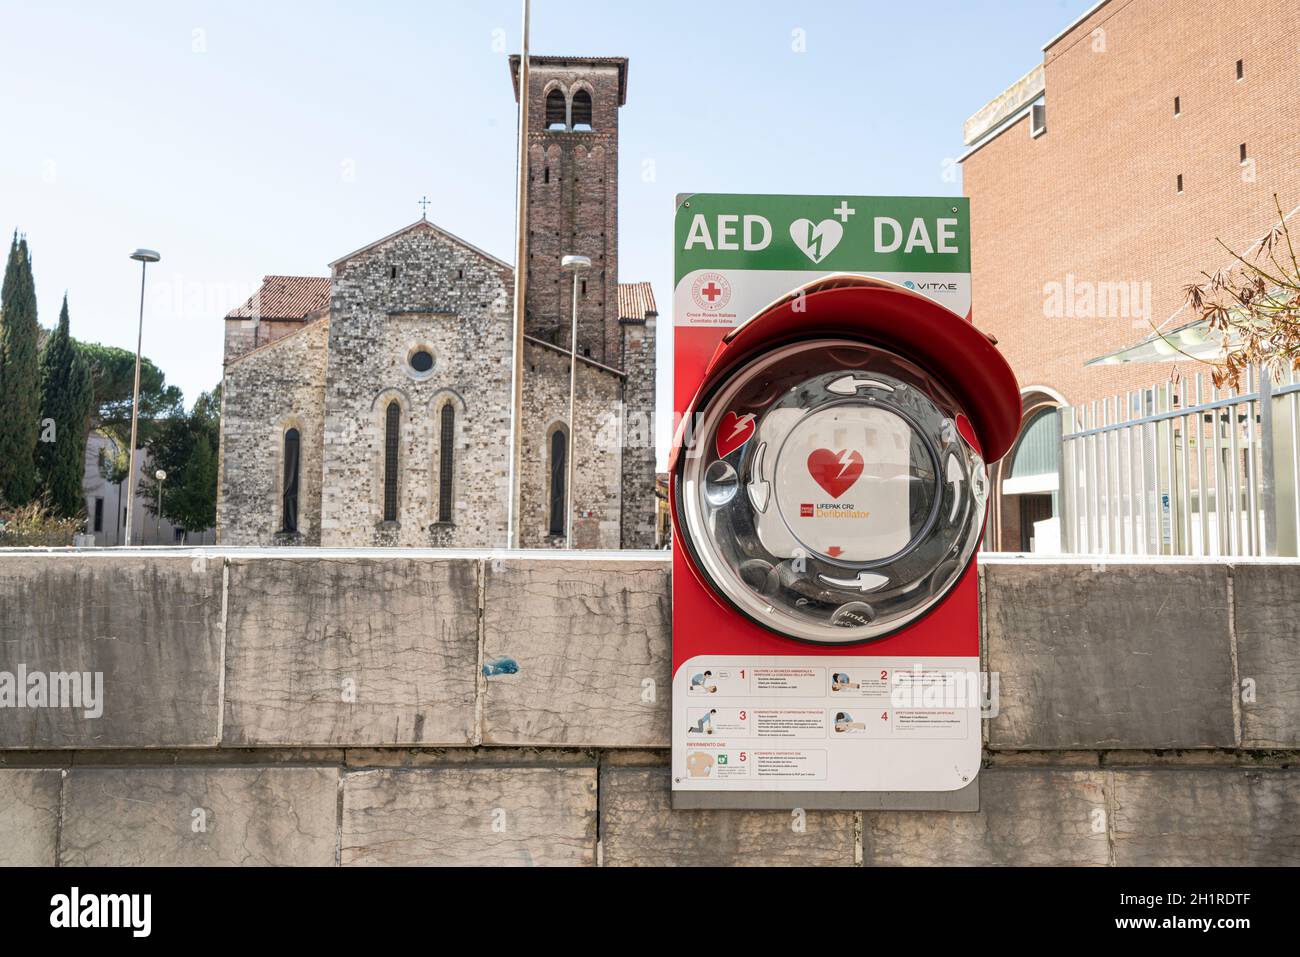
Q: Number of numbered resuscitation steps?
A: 5